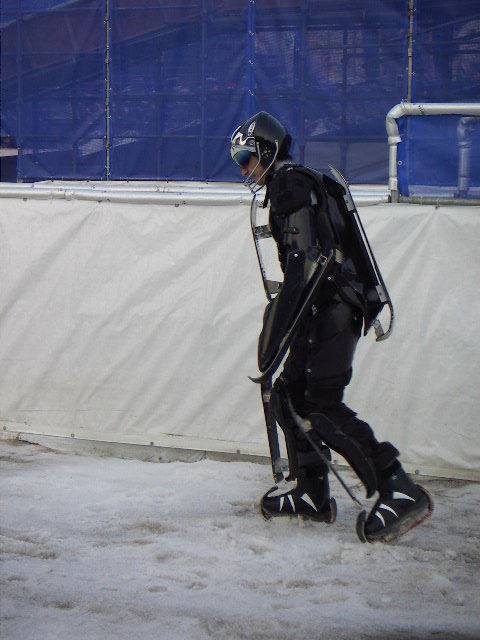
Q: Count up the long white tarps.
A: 1